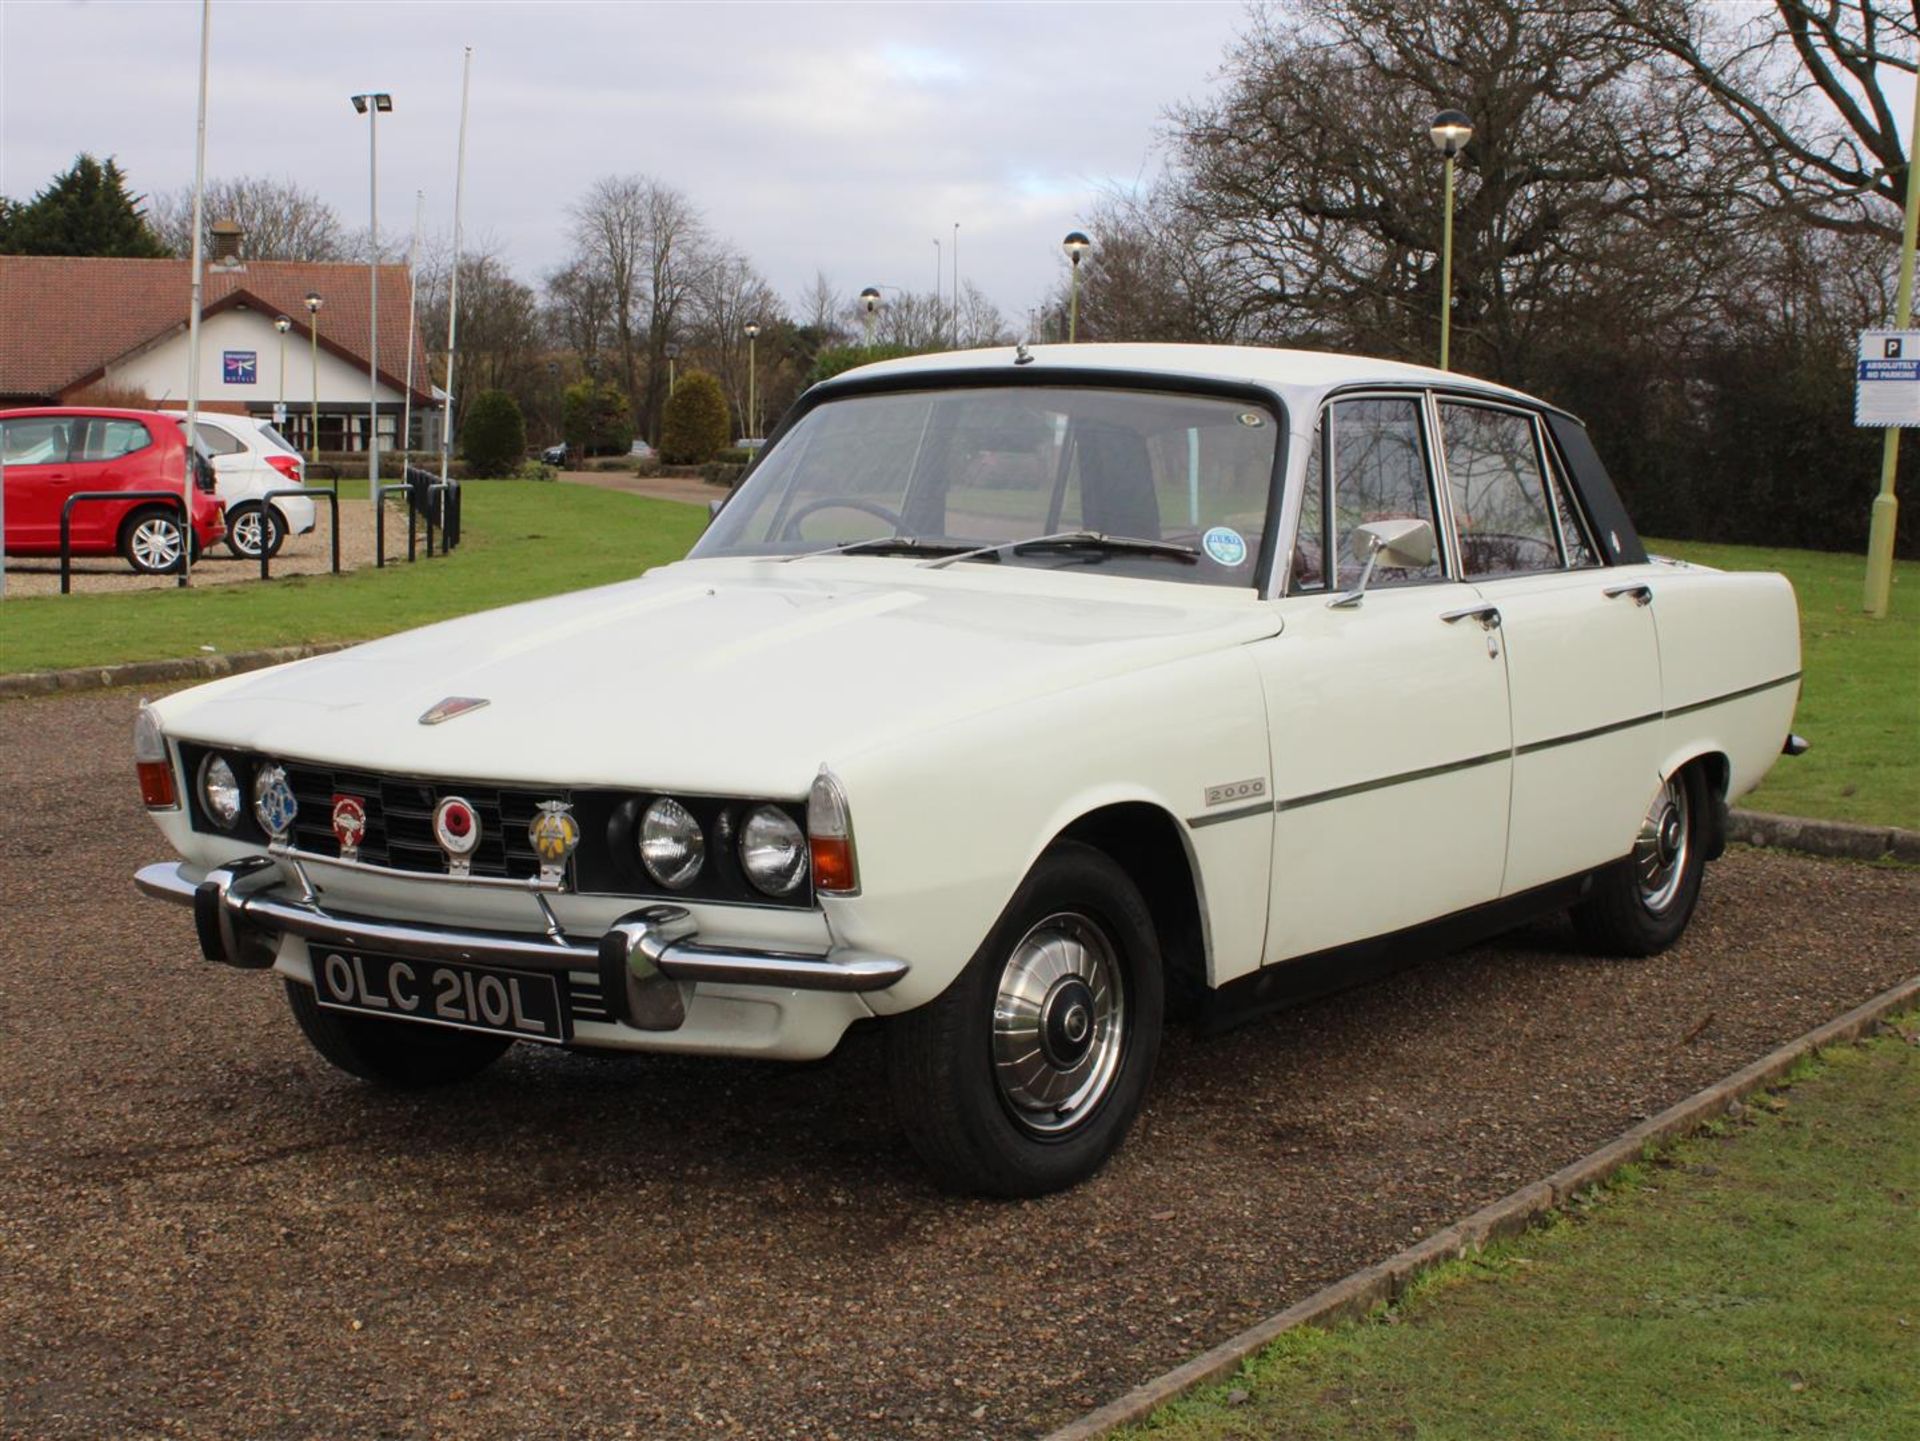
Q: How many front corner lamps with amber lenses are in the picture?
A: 2